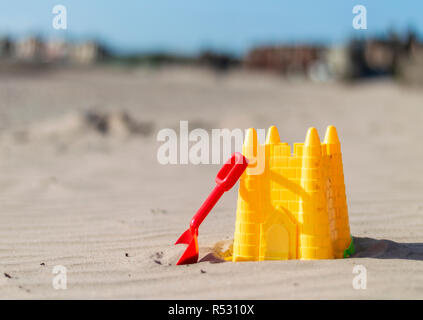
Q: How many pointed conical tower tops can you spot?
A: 4